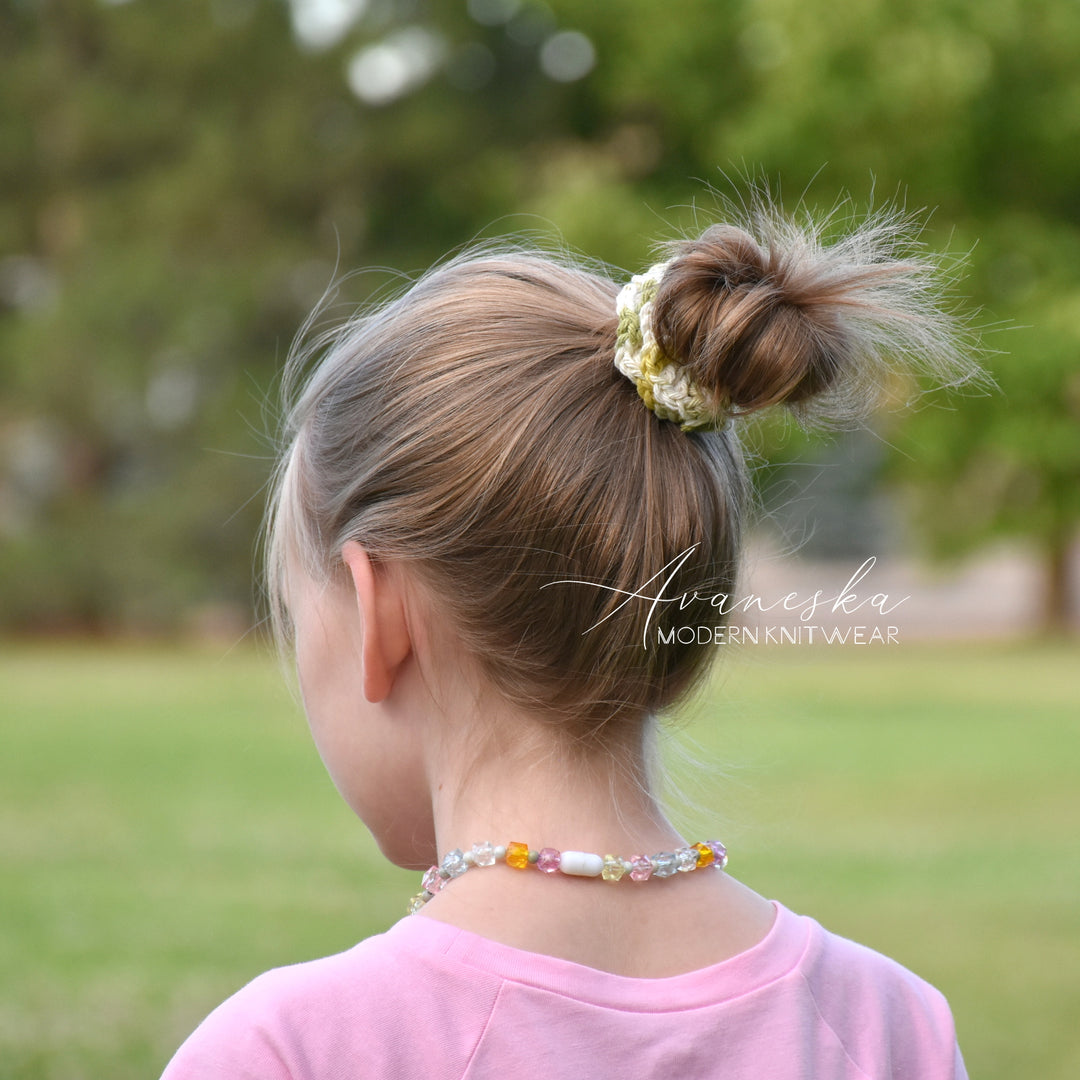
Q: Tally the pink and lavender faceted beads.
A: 4